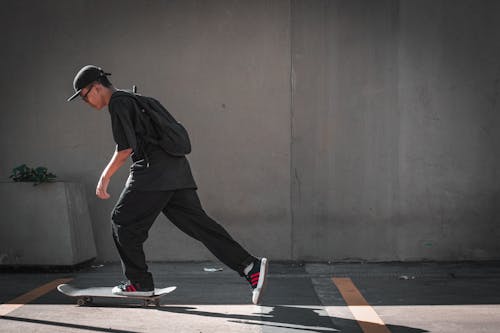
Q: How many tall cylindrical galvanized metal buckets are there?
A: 0